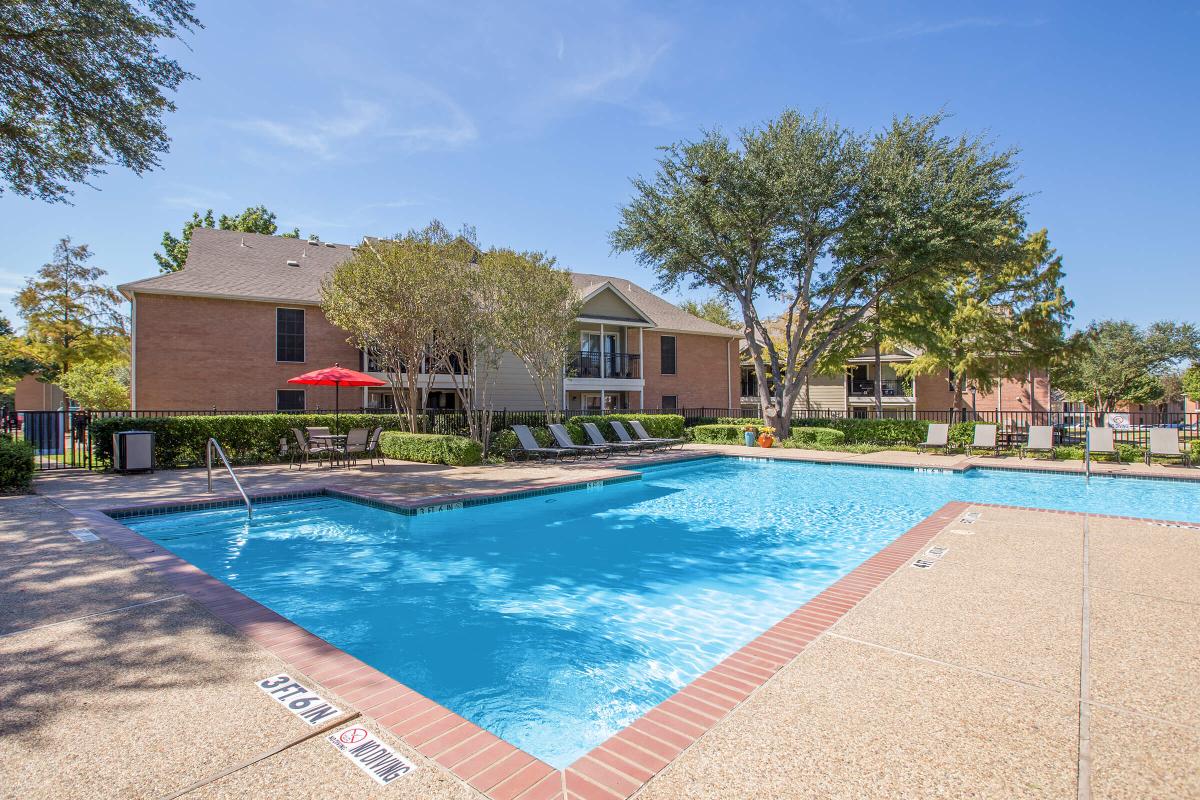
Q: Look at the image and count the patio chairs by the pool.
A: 14